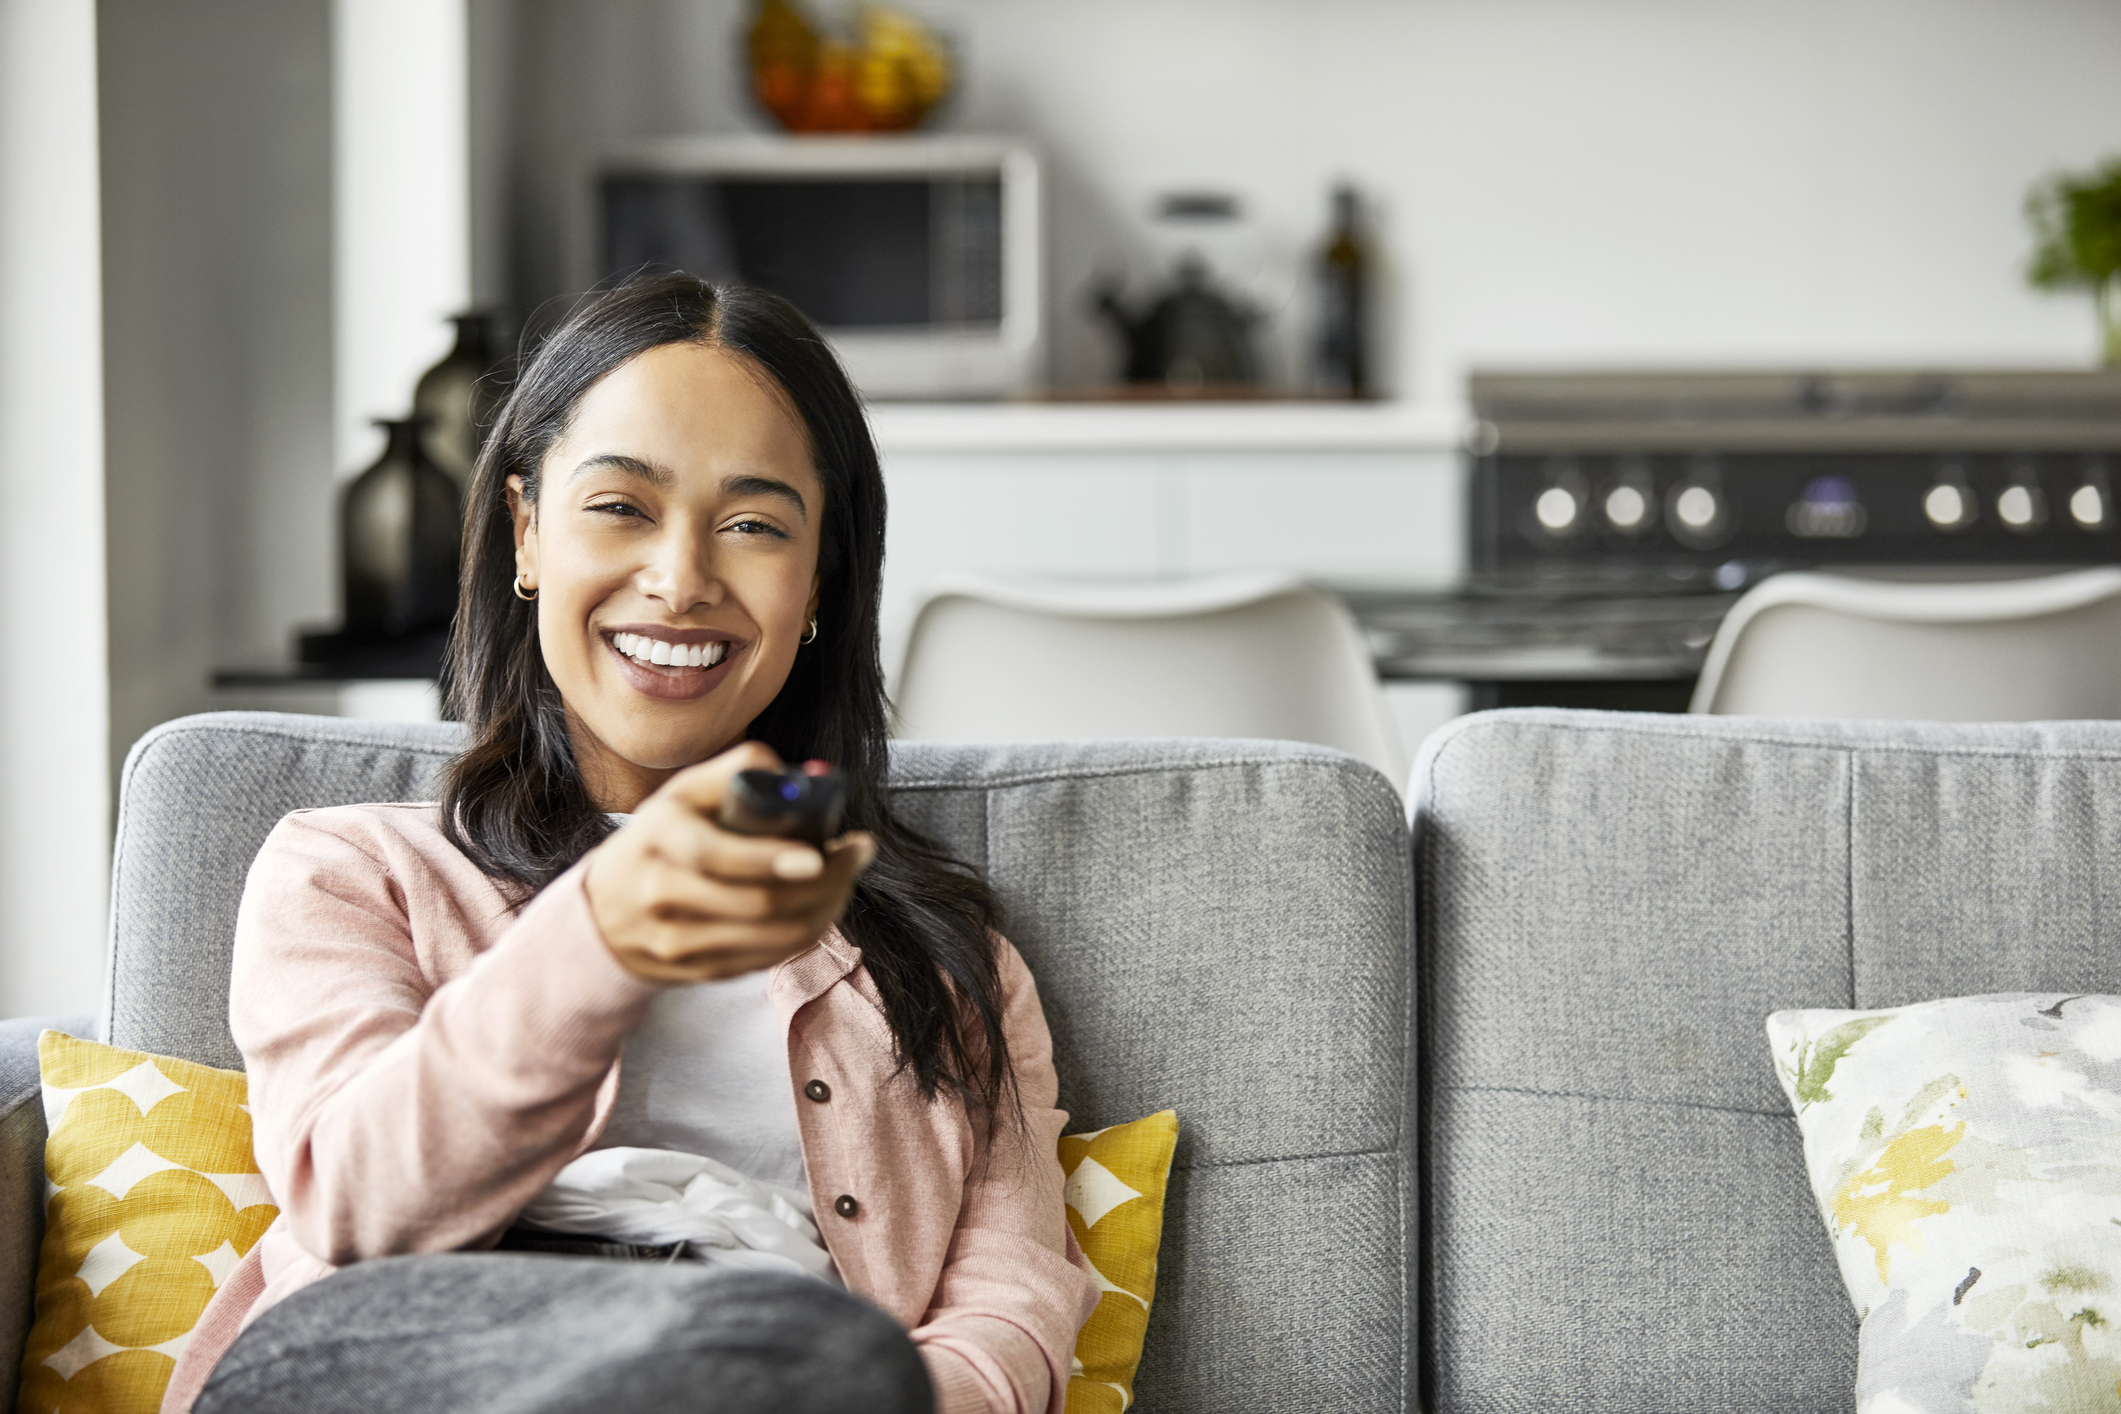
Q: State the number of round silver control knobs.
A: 6